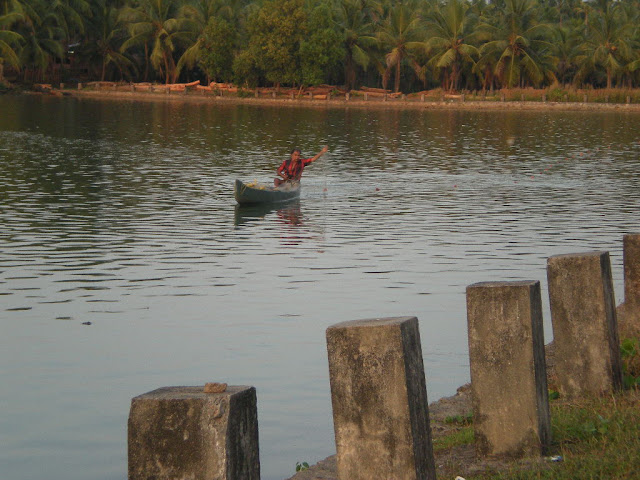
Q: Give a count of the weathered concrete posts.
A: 5